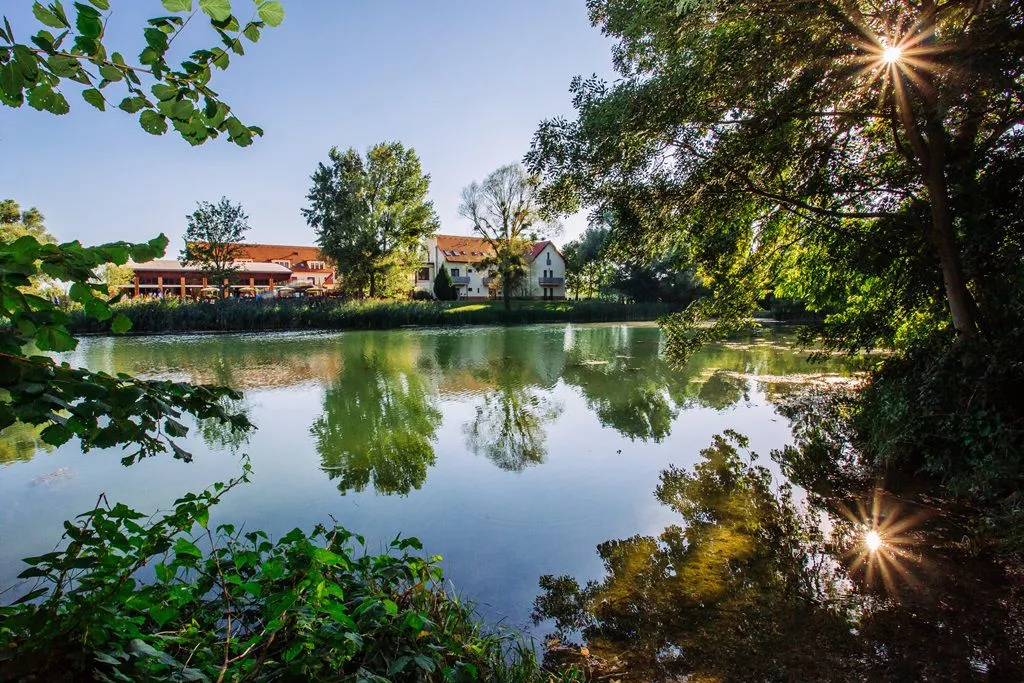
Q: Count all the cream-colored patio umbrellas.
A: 4